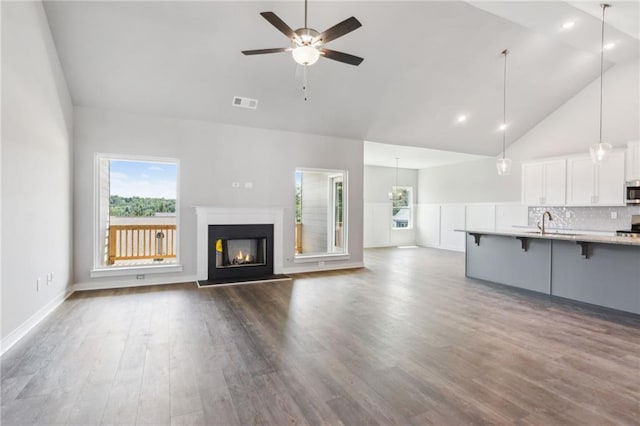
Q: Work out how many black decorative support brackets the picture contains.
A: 3